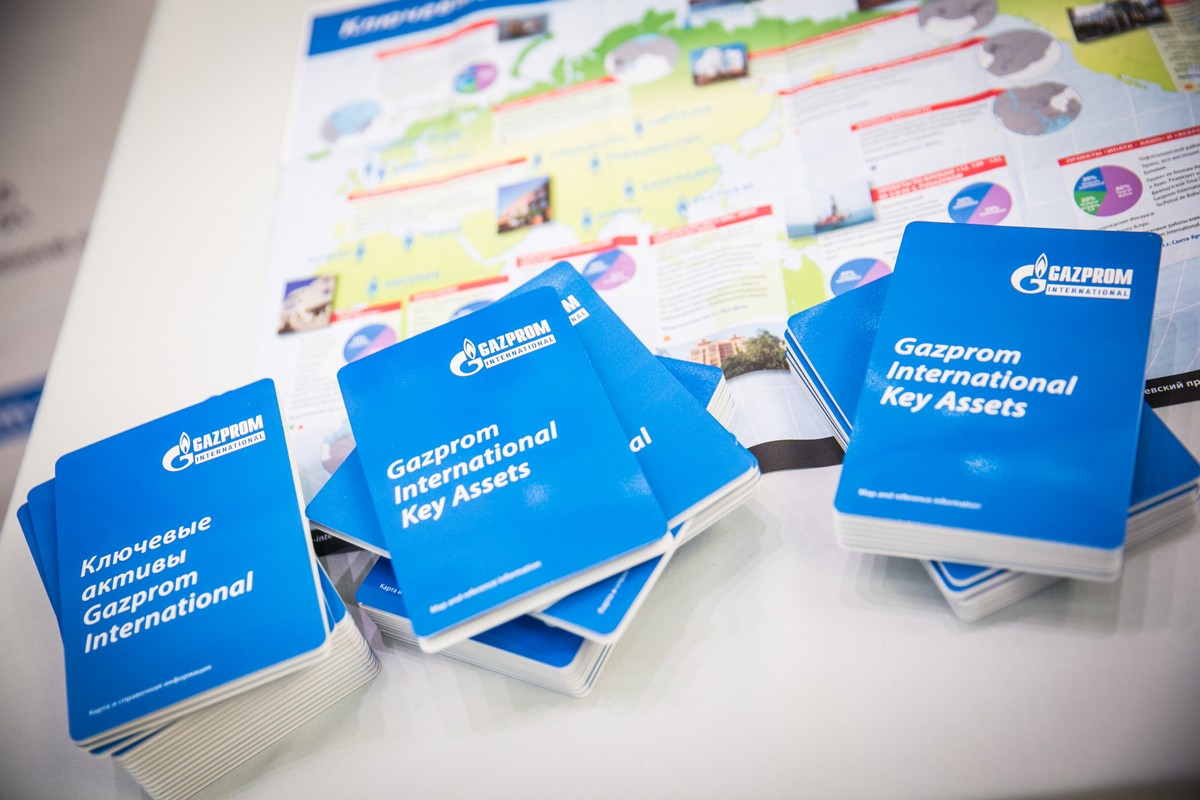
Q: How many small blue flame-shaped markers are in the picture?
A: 11